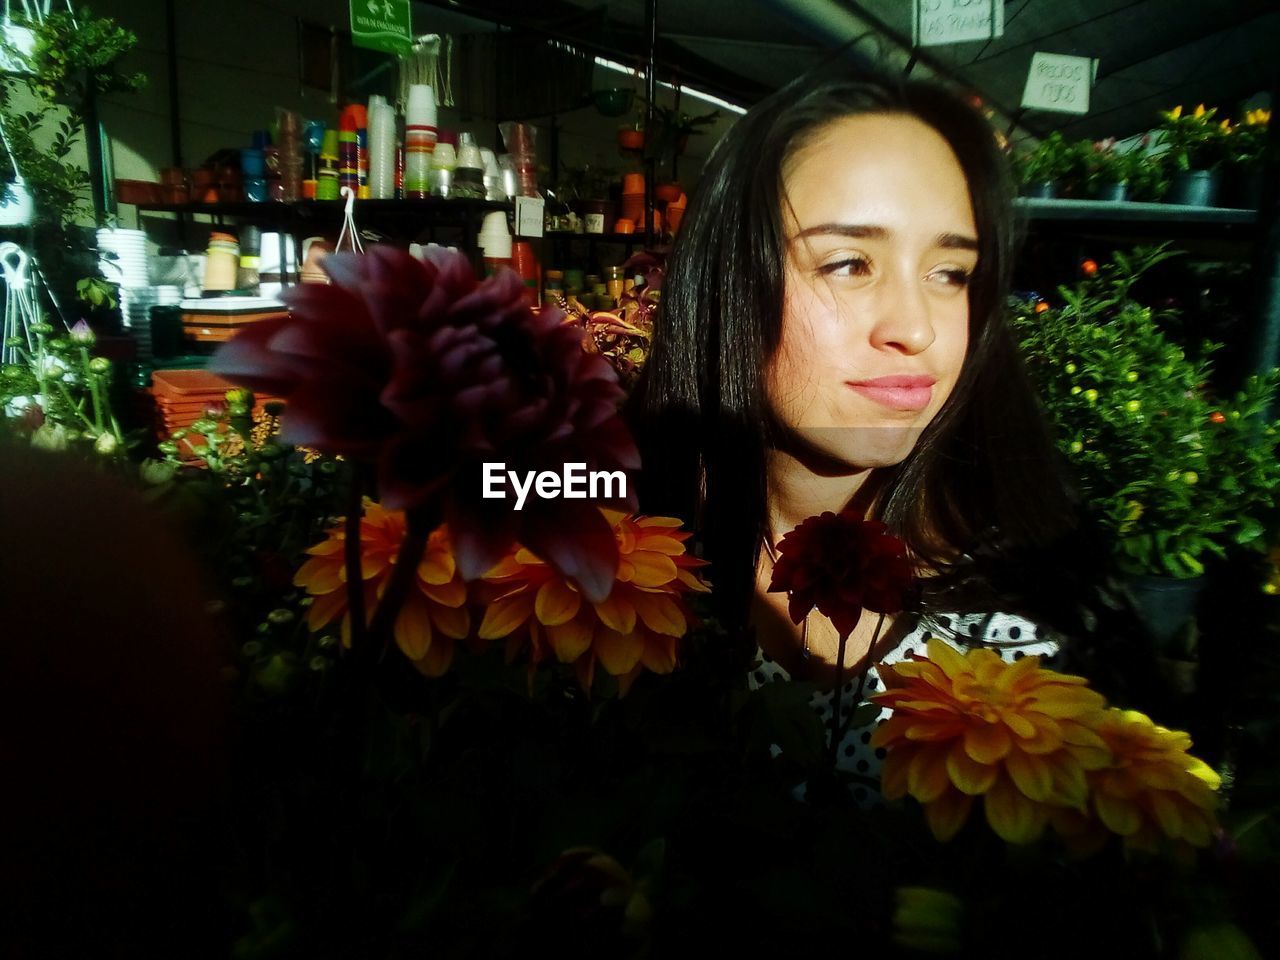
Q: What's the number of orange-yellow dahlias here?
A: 4